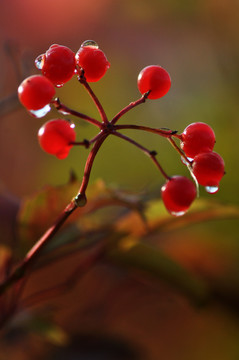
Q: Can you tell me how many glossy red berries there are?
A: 8